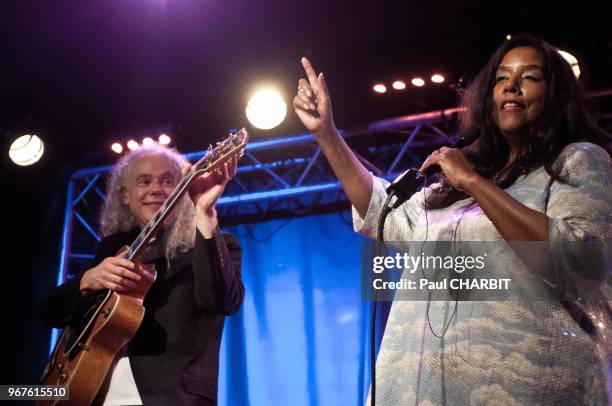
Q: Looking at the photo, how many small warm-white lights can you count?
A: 8